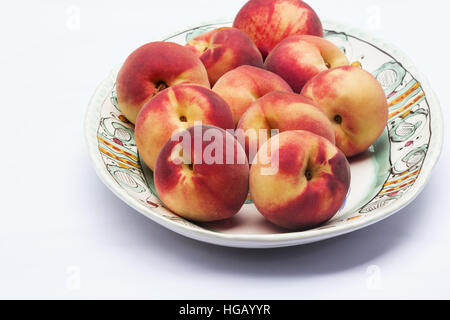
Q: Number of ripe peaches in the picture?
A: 10